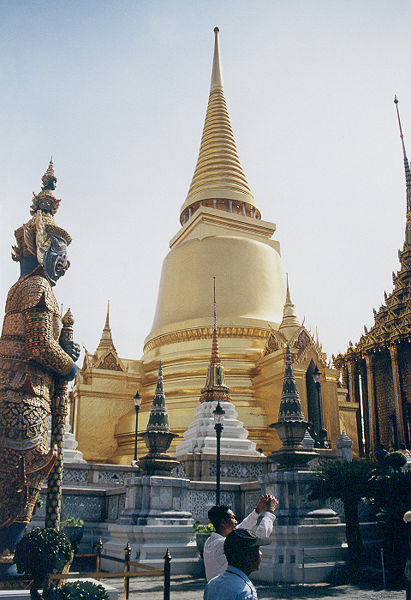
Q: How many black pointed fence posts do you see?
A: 3